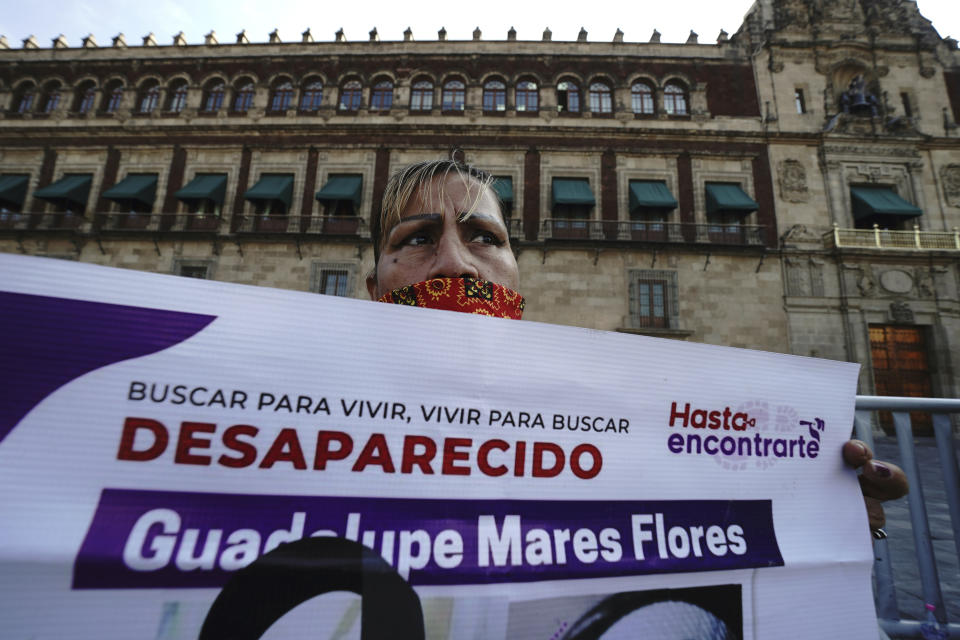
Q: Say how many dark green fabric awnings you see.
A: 11